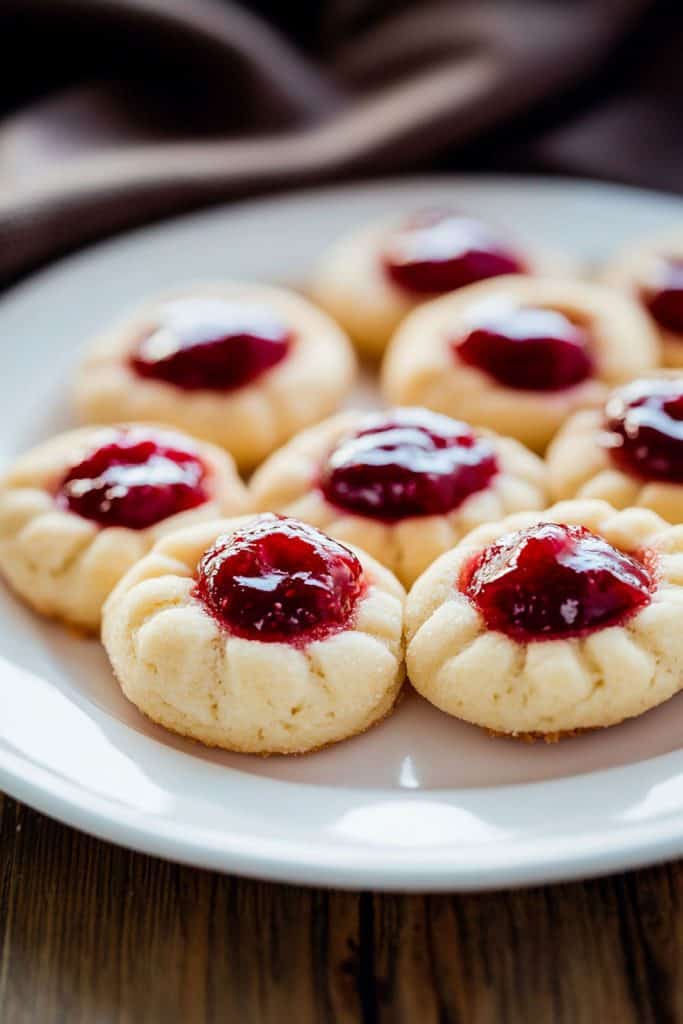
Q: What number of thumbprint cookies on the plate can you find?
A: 9